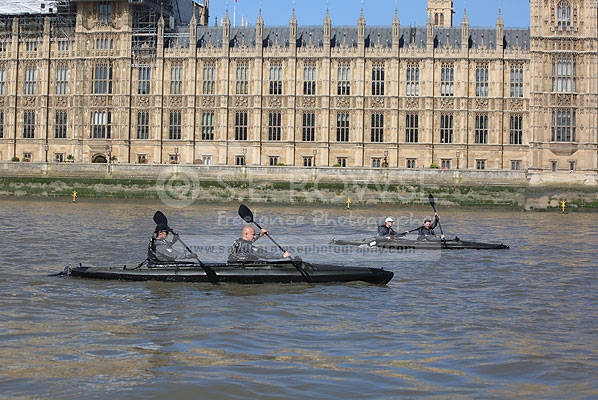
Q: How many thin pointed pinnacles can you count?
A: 11